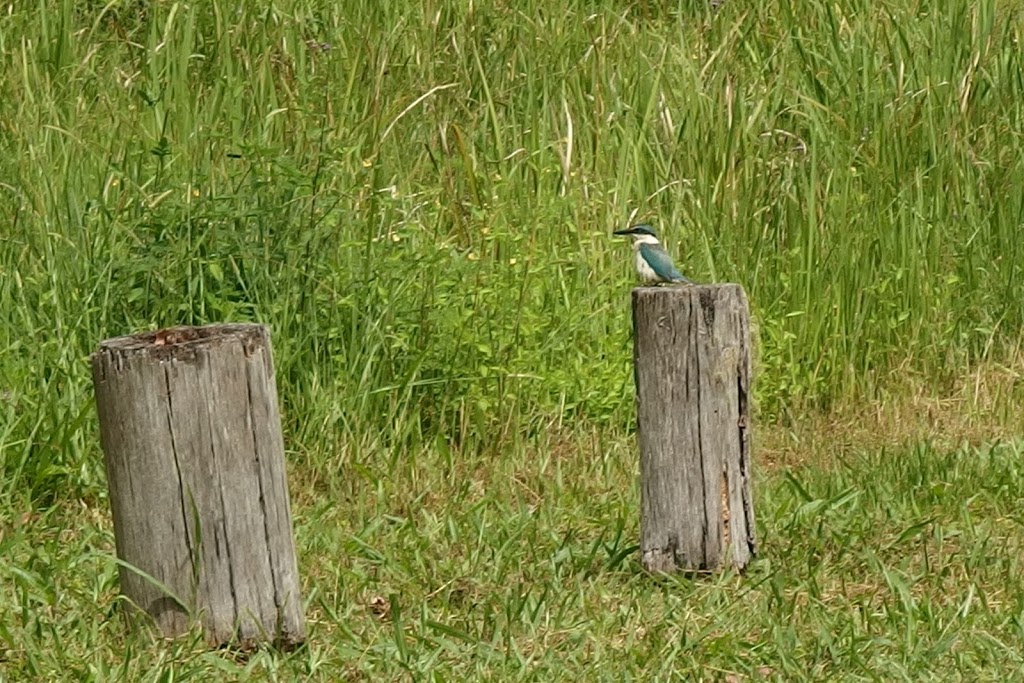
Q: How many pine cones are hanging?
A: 0